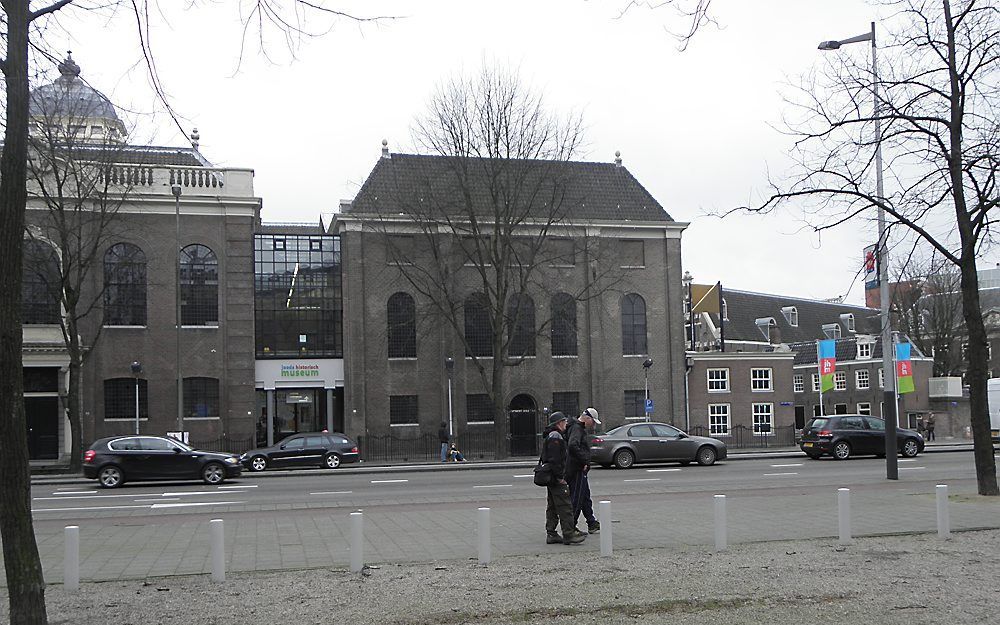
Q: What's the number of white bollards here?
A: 8